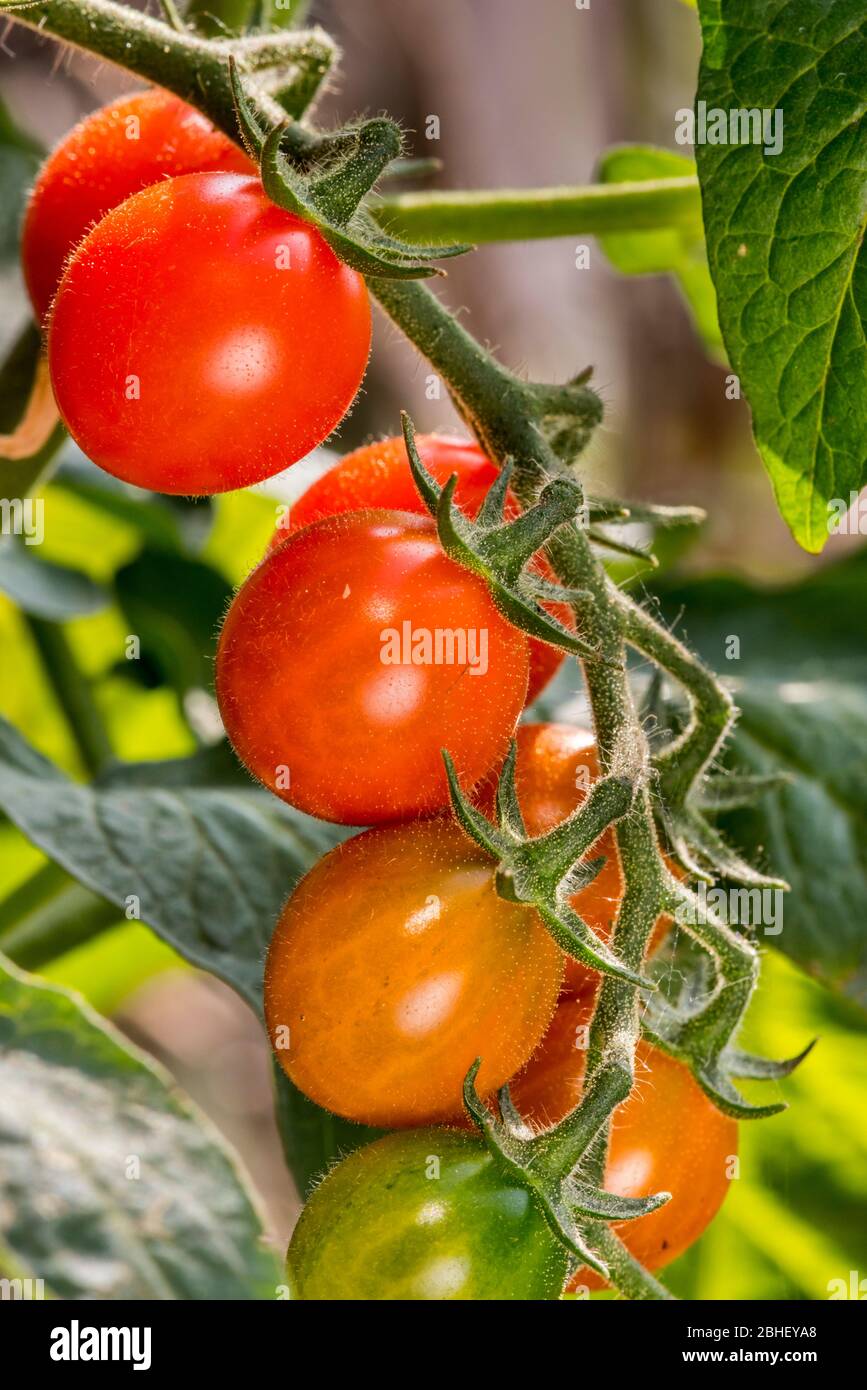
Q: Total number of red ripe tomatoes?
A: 4